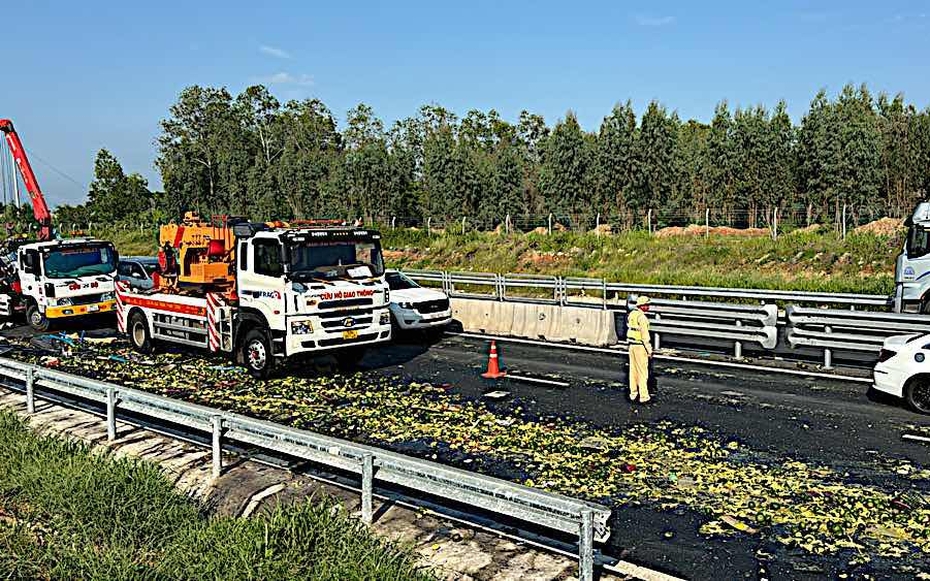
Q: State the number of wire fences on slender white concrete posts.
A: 1